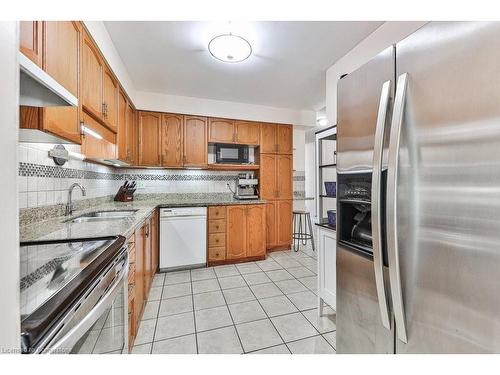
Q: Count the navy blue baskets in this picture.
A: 2